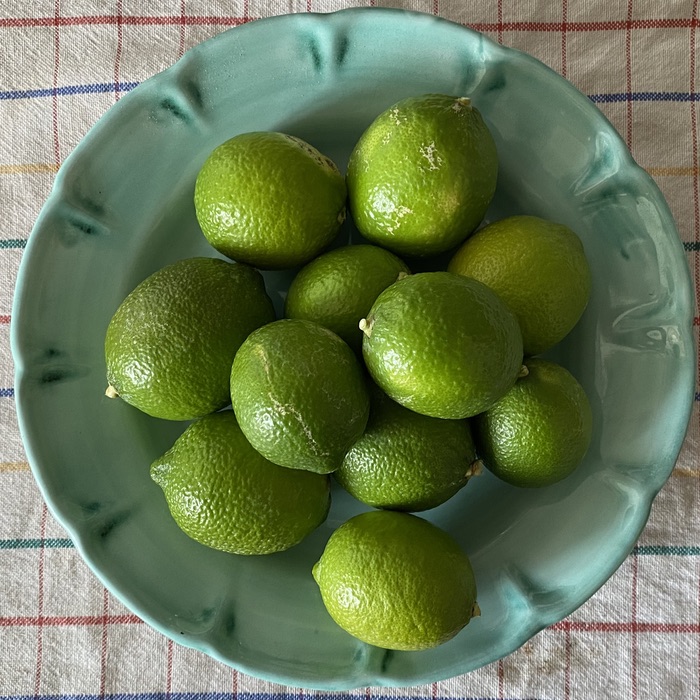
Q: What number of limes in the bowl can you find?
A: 11